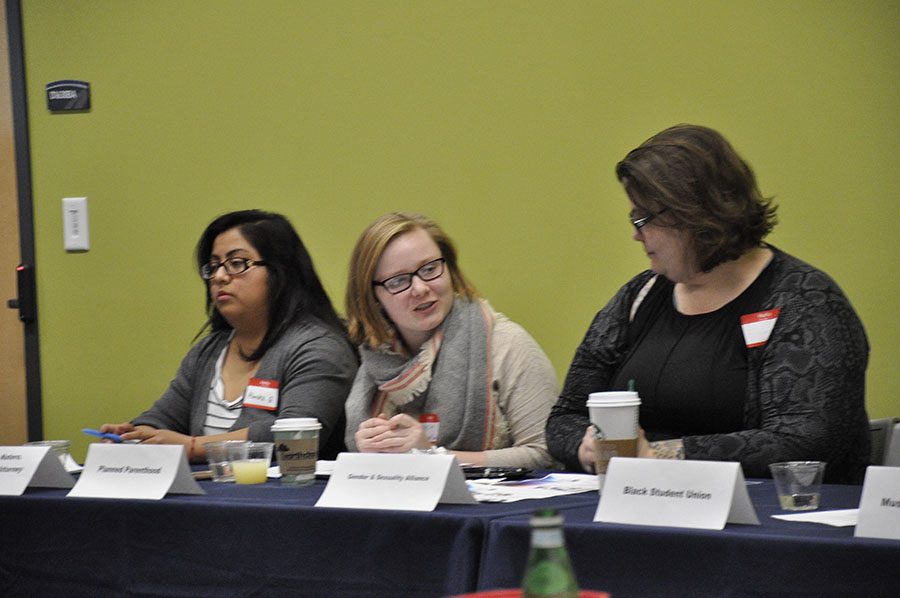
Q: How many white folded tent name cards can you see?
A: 5